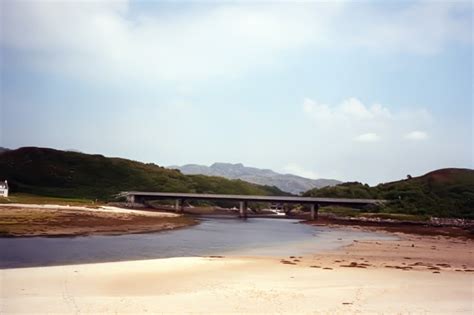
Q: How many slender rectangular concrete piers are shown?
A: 3